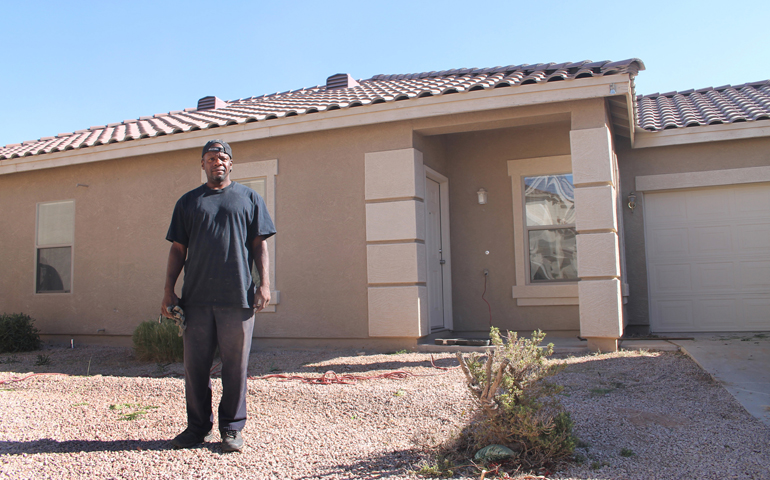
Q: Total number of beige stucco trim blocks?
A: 8